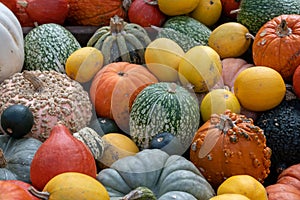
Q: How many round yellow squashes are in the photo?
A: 12